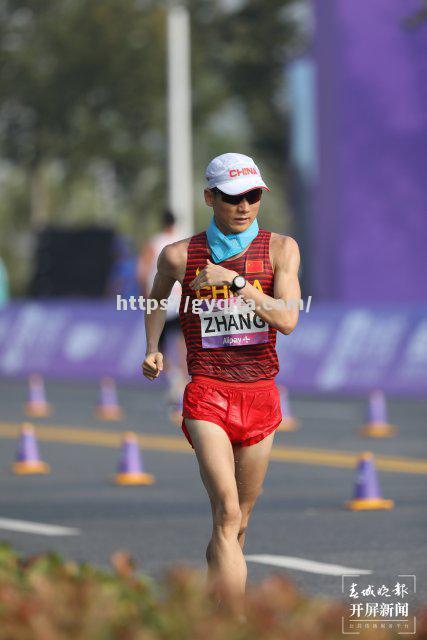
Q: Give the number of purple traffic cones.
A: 8